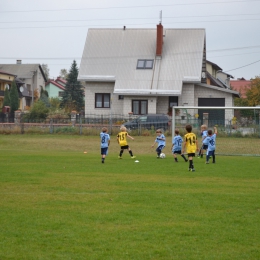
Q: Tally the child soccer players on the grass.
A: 7